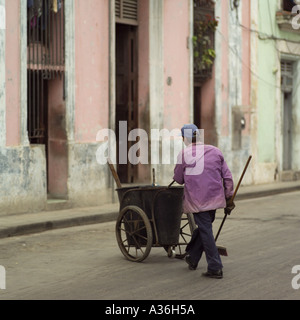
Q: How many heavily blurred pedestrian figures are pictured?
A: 0